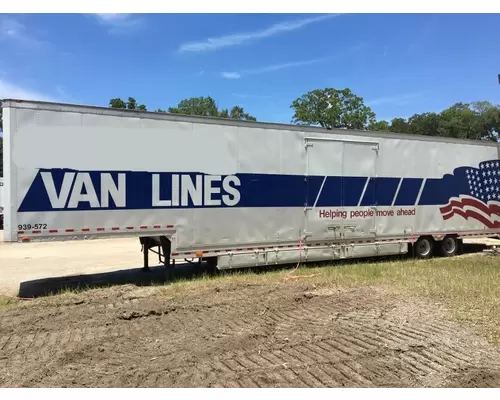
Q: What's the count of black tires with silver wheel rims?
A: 2